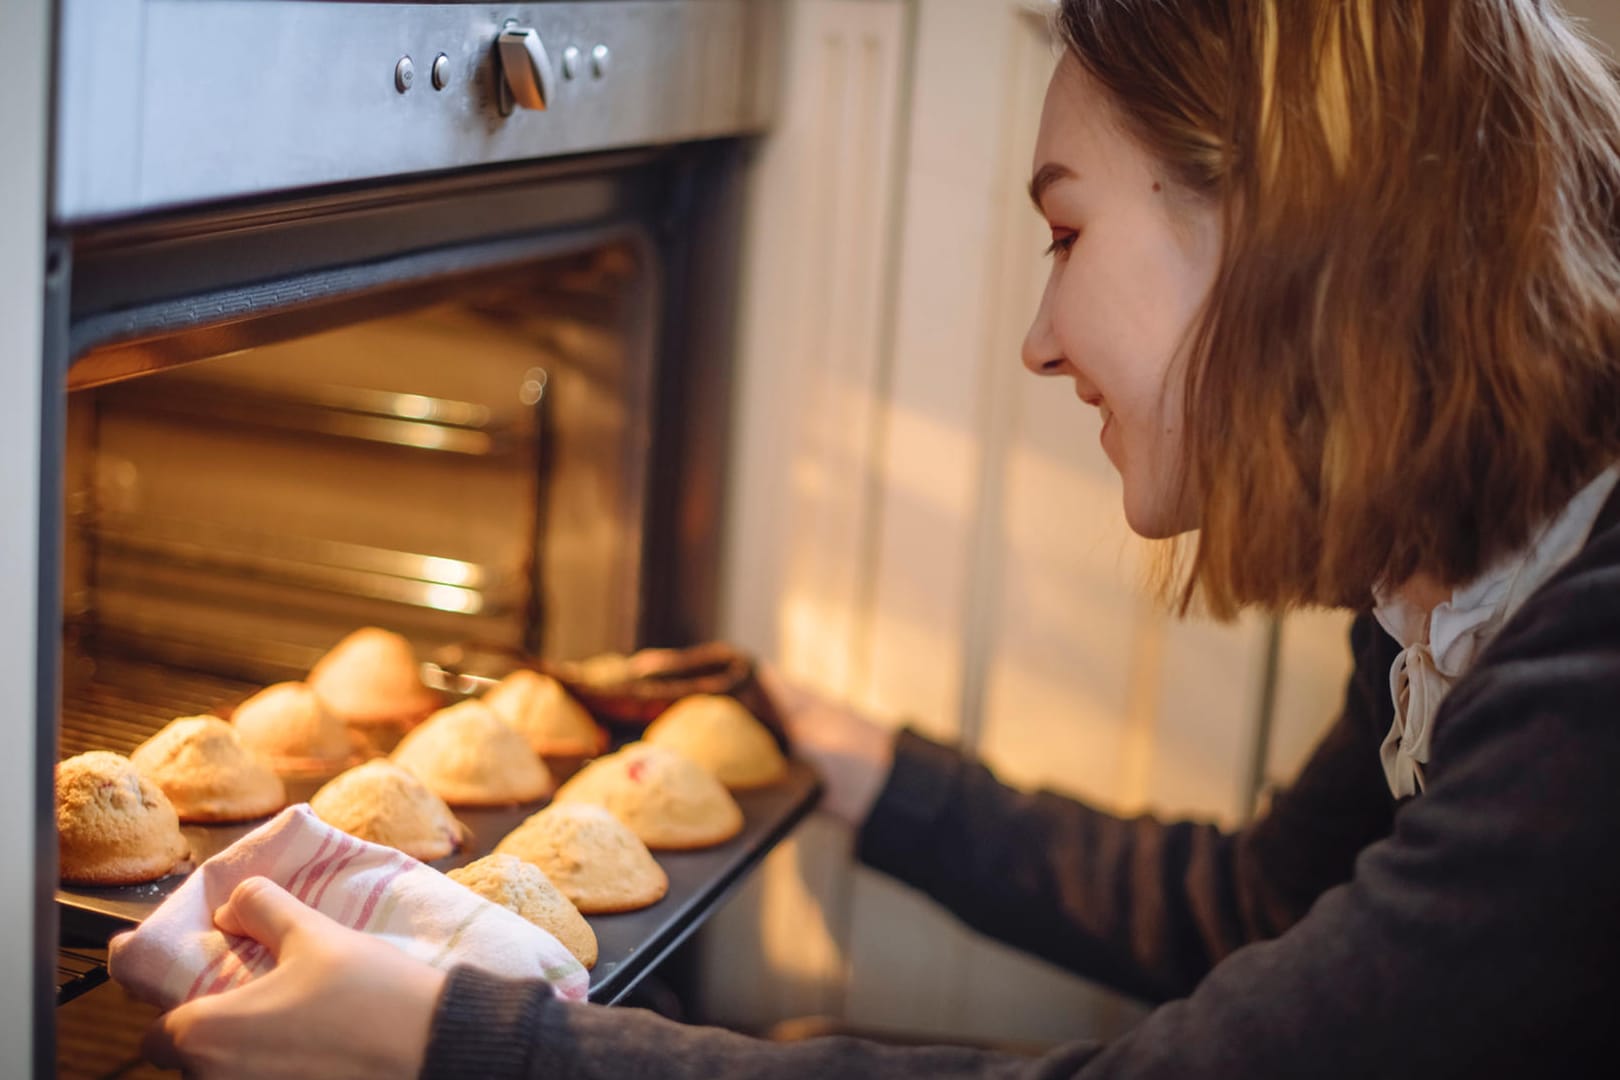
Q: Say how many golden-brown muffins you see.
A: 11